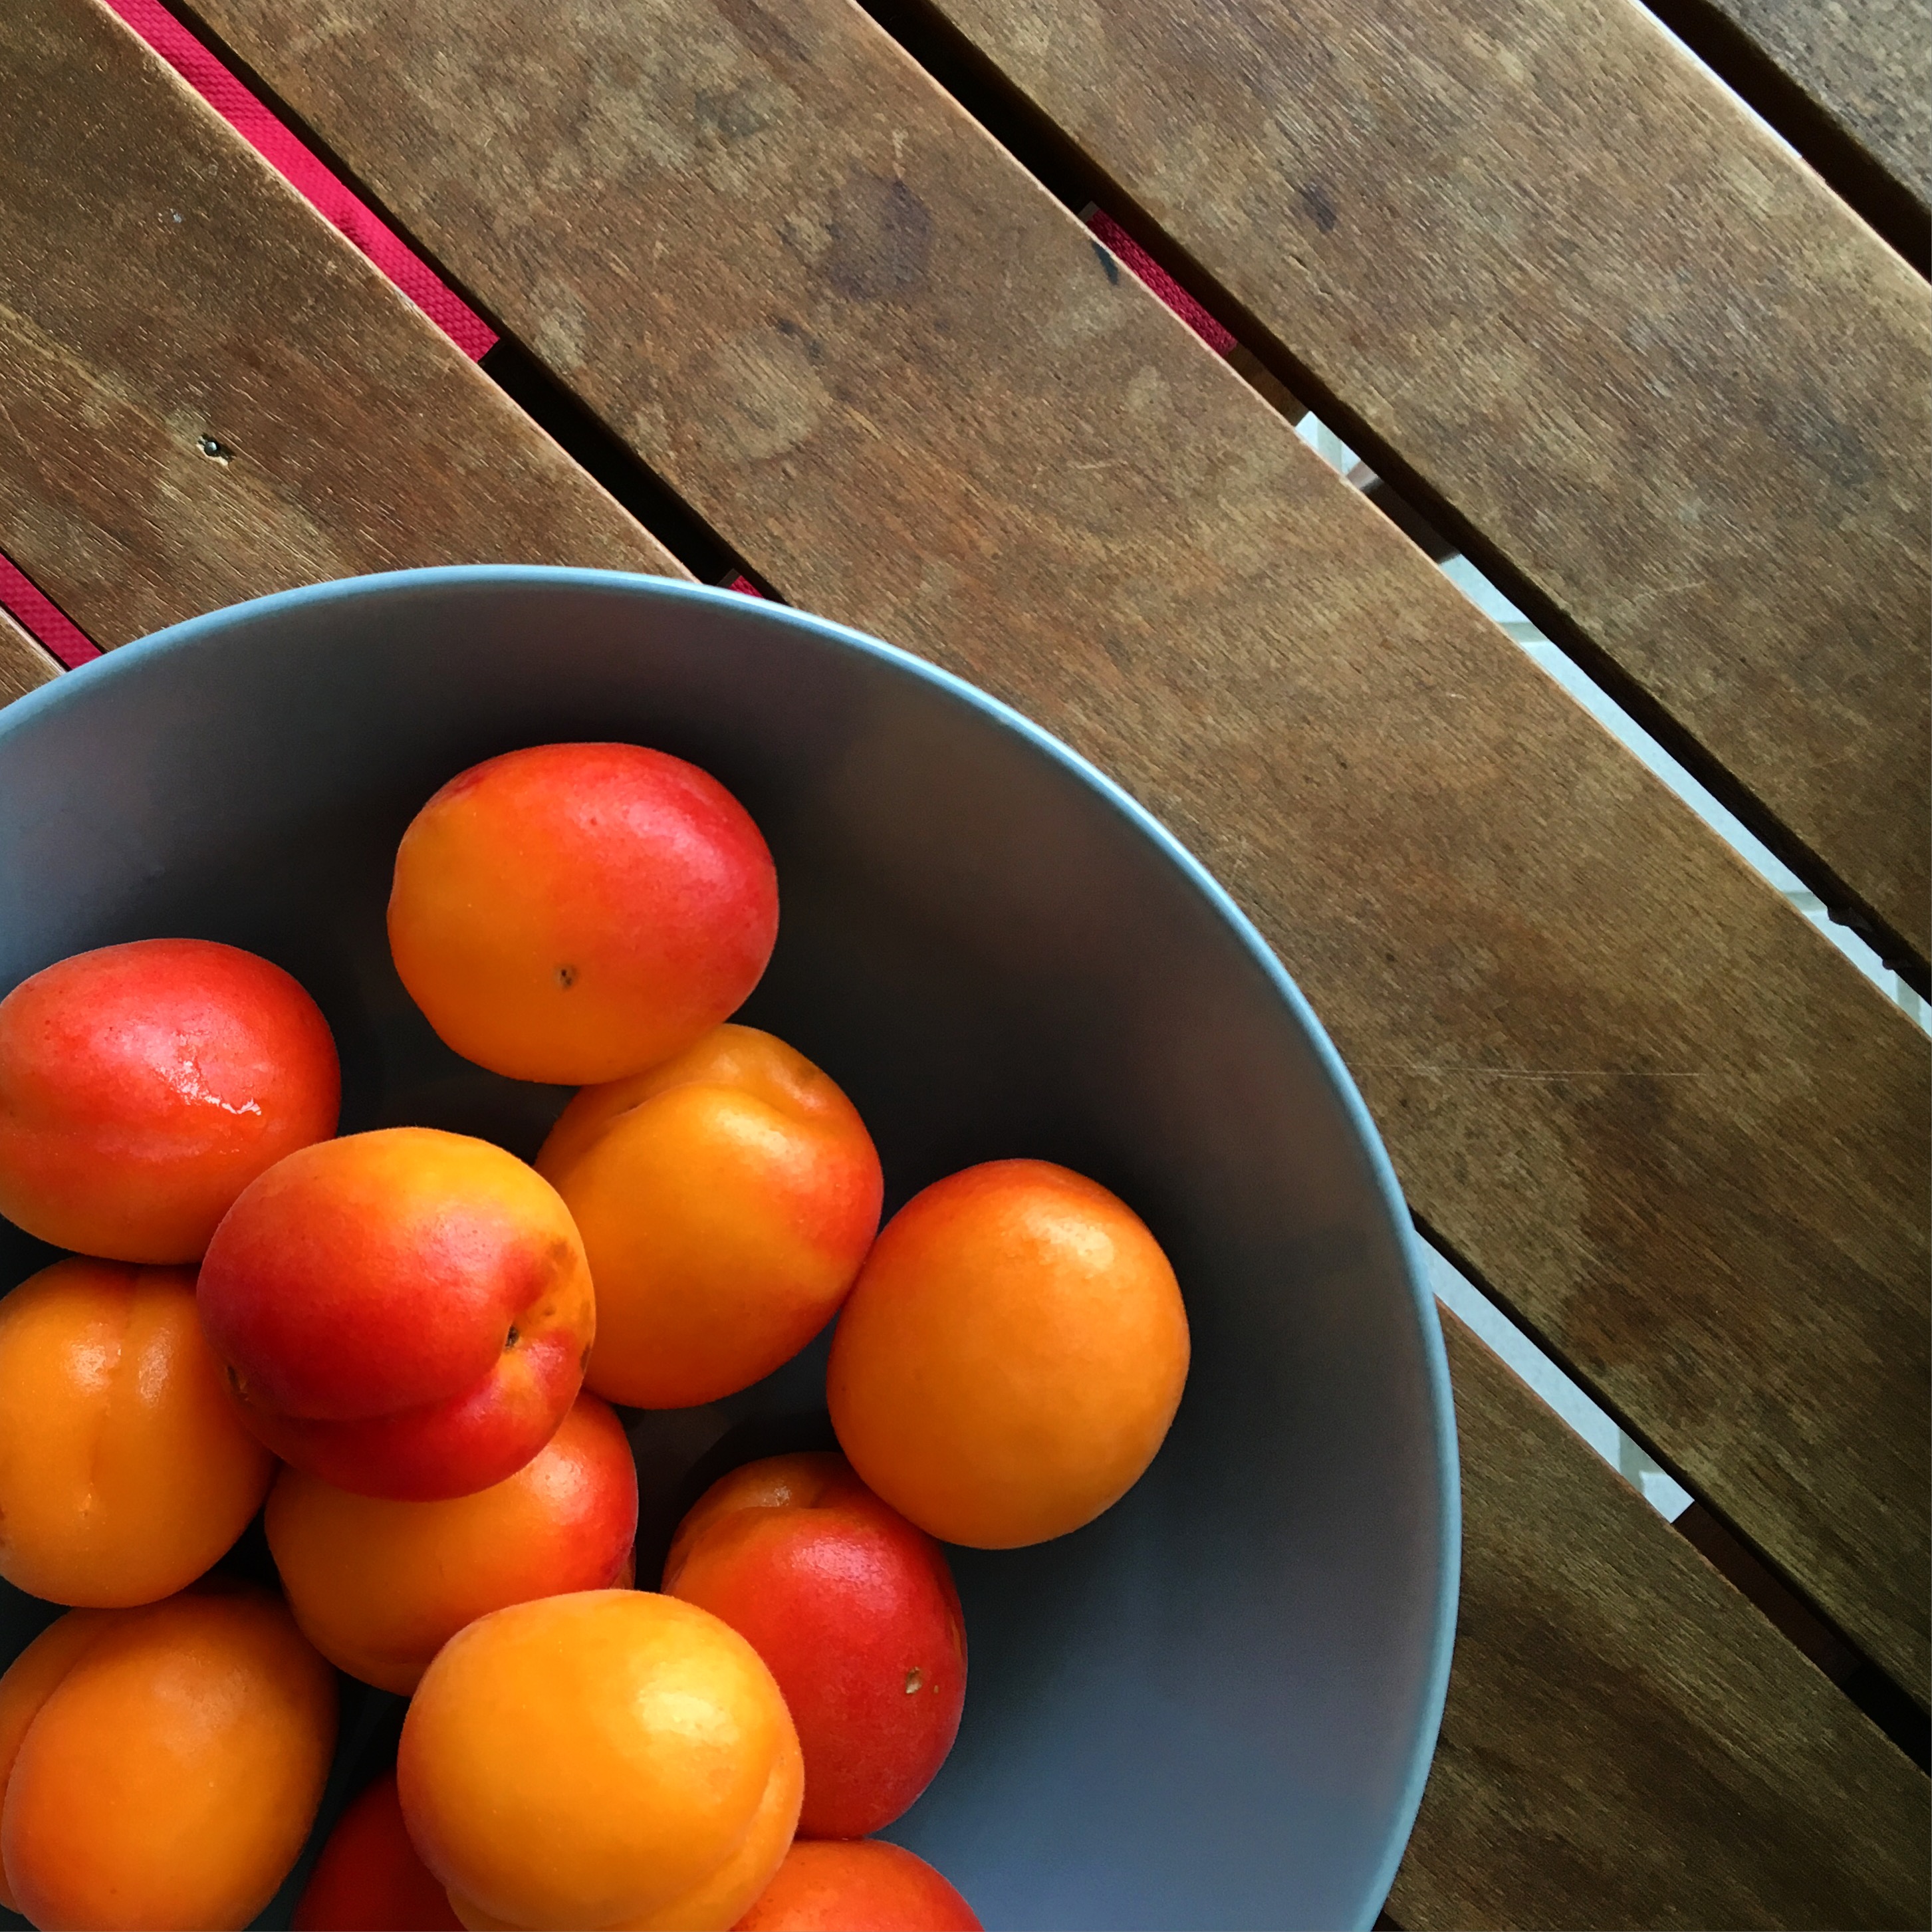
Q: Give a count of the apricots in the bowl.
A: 12